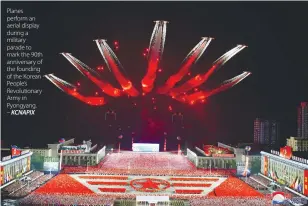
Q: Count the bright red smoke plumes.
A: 7